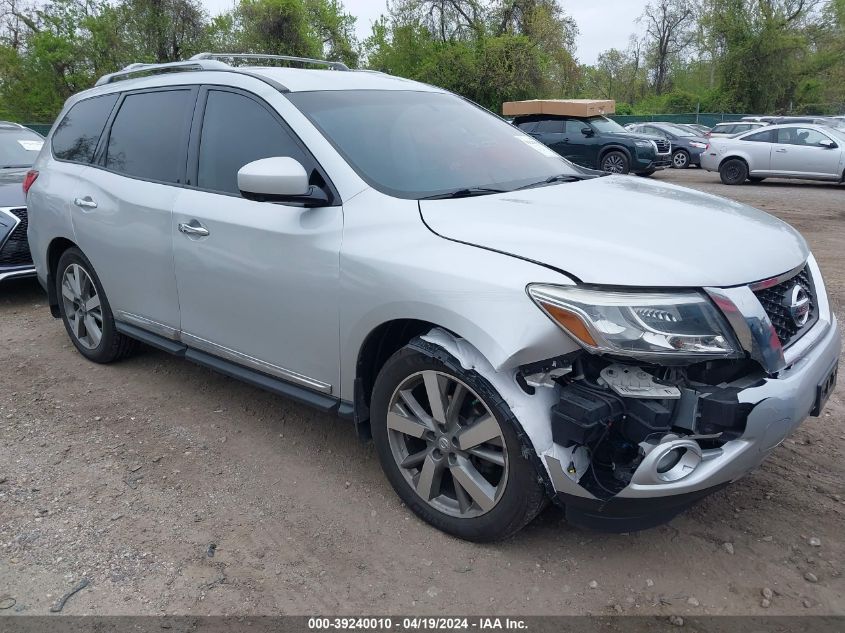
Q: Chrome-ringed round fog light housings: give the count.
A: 1